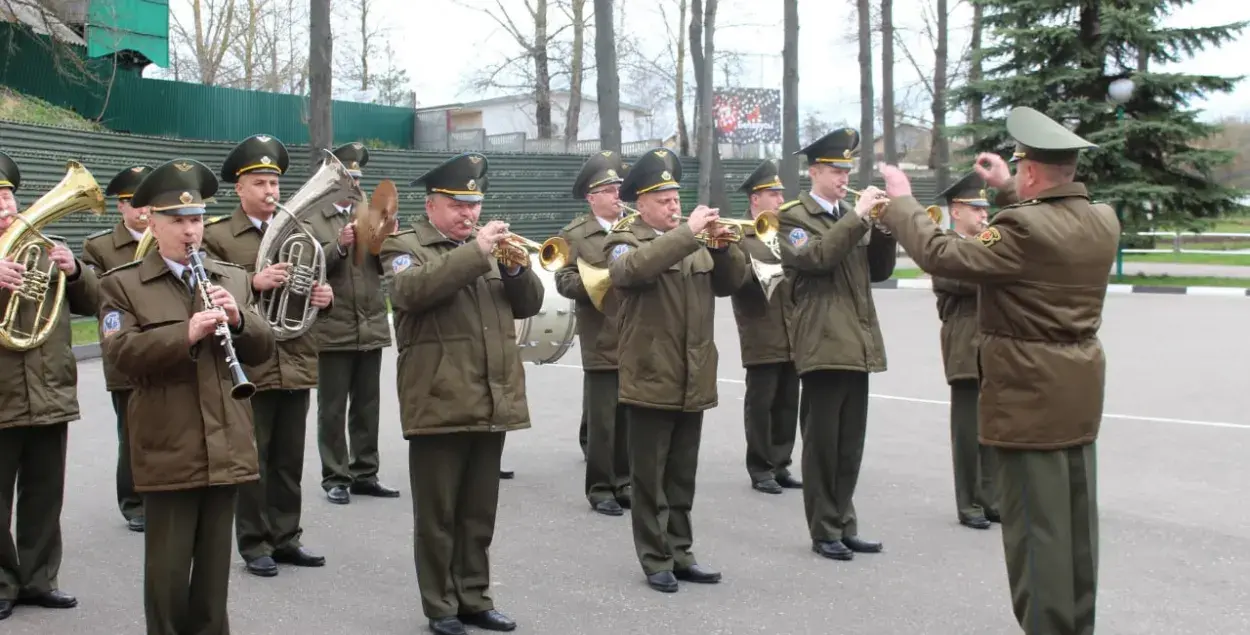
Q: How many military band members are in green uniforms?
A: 12